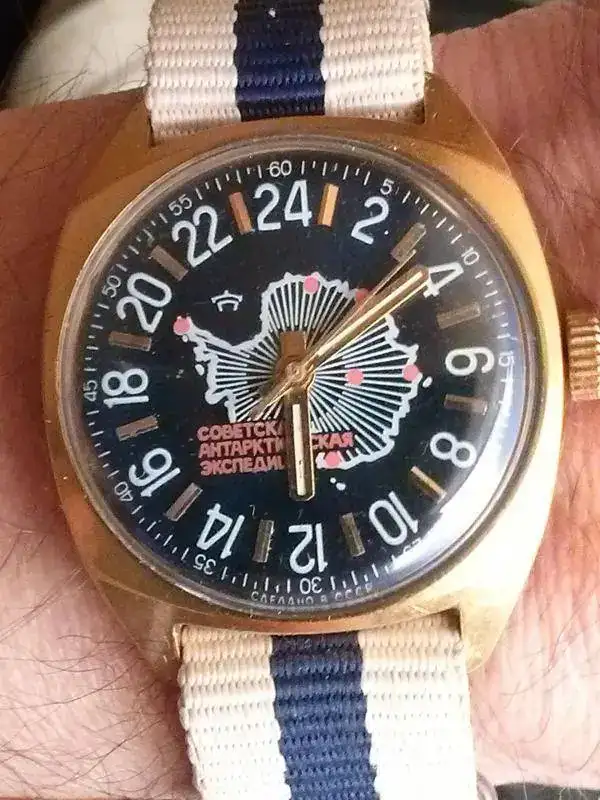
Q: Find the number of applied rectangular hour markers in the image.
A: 12